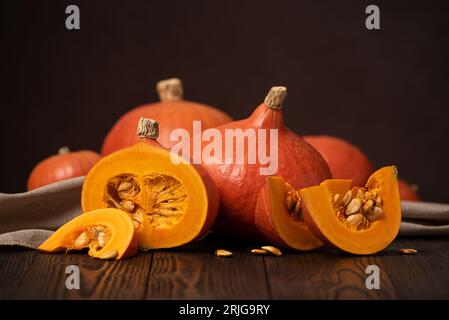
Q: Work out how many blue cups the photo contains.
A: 0